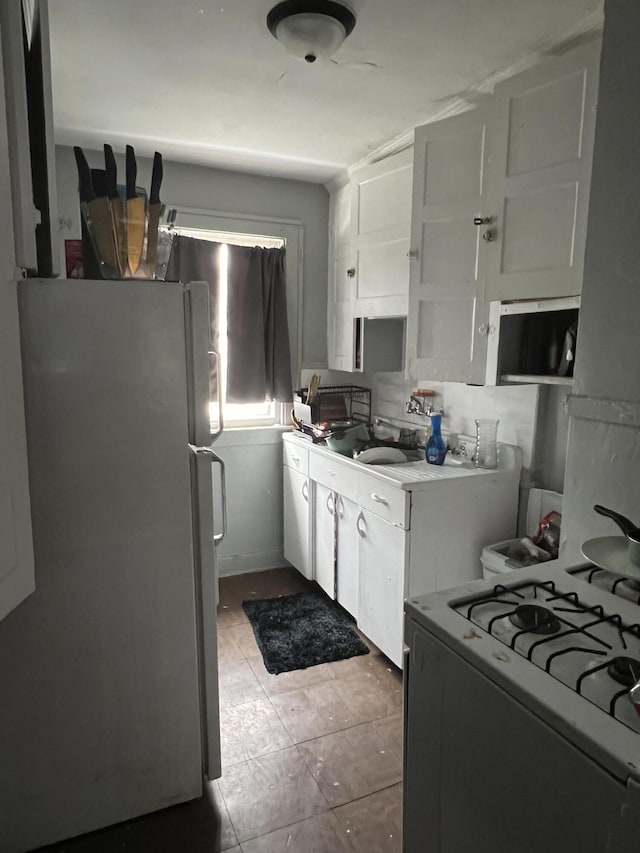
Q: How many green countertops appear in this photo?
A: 0